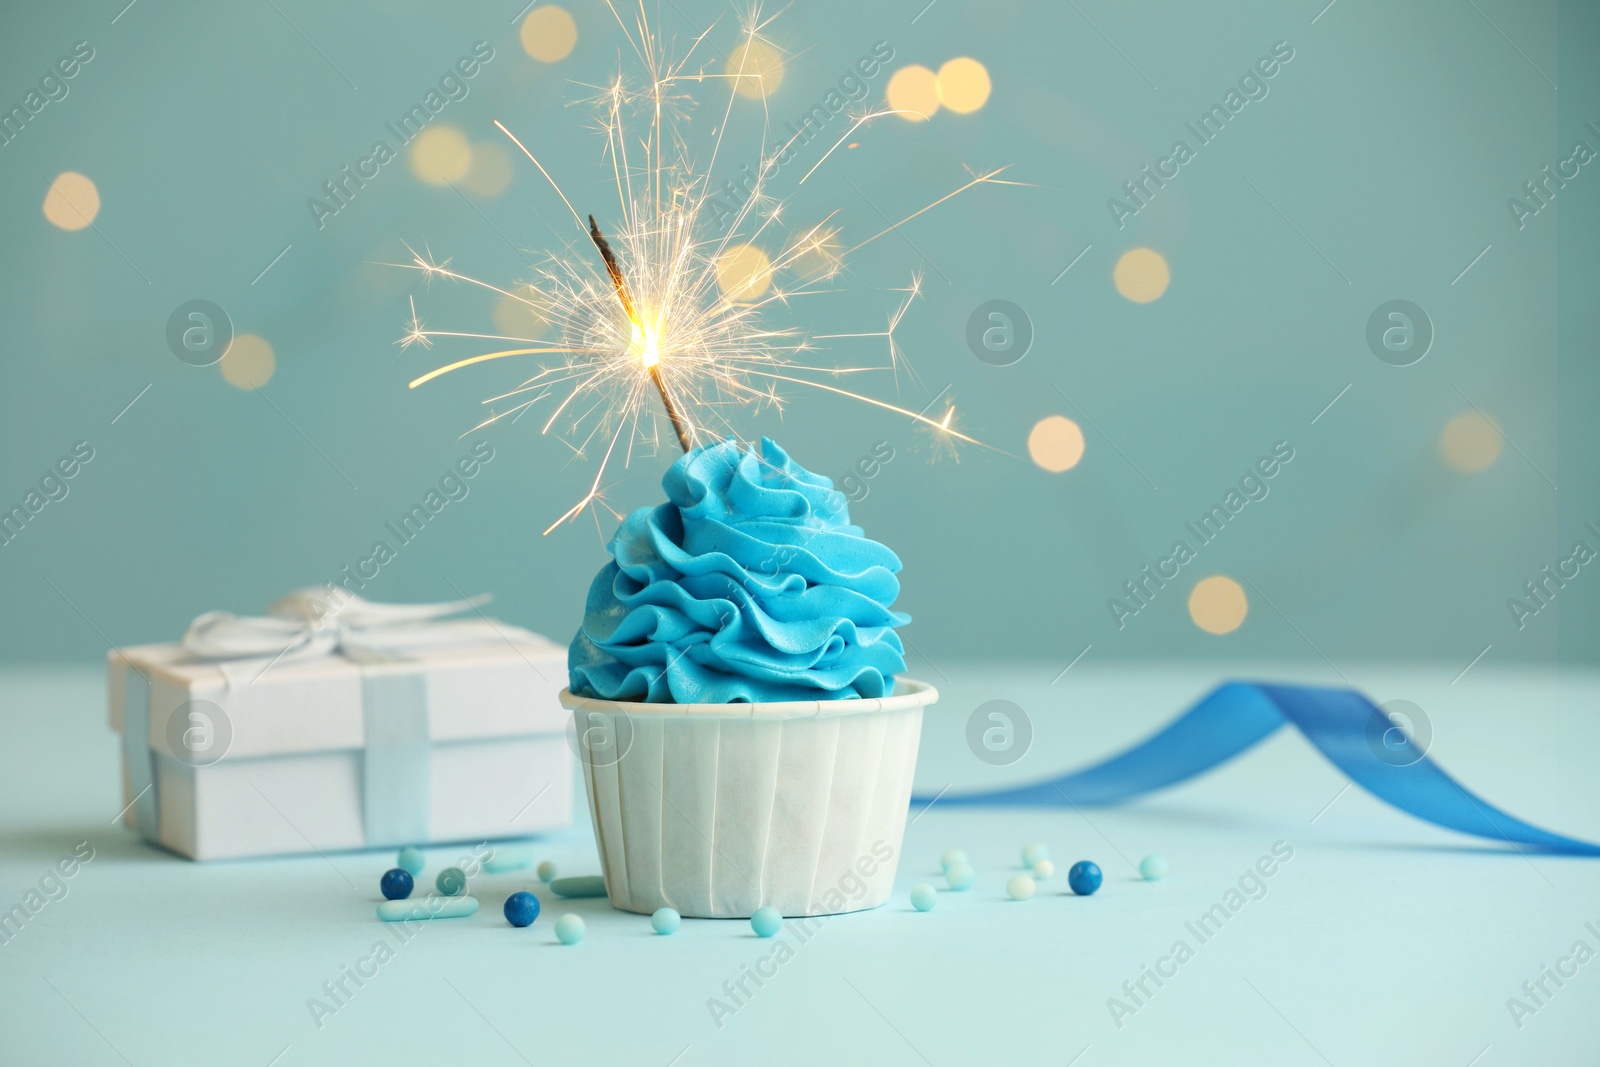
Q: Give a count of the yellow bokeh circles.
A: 15